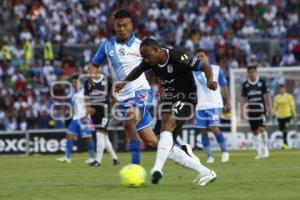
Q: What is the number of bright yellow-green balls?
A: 1